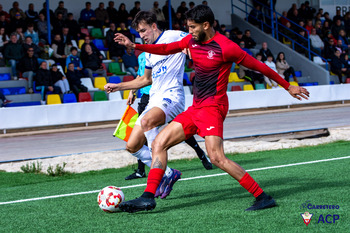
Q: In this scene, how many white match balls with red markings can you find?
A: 1